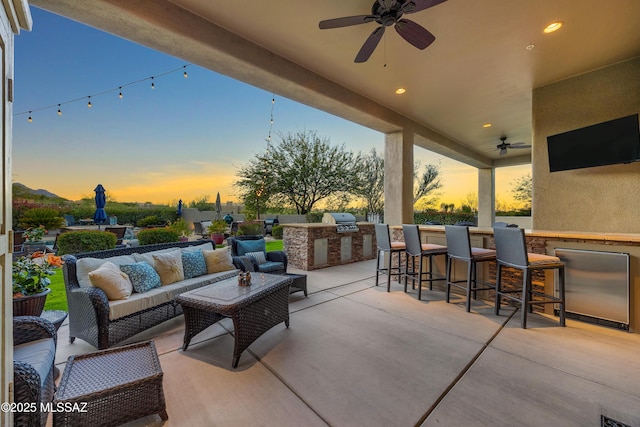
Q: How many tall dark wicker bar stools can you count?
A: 4